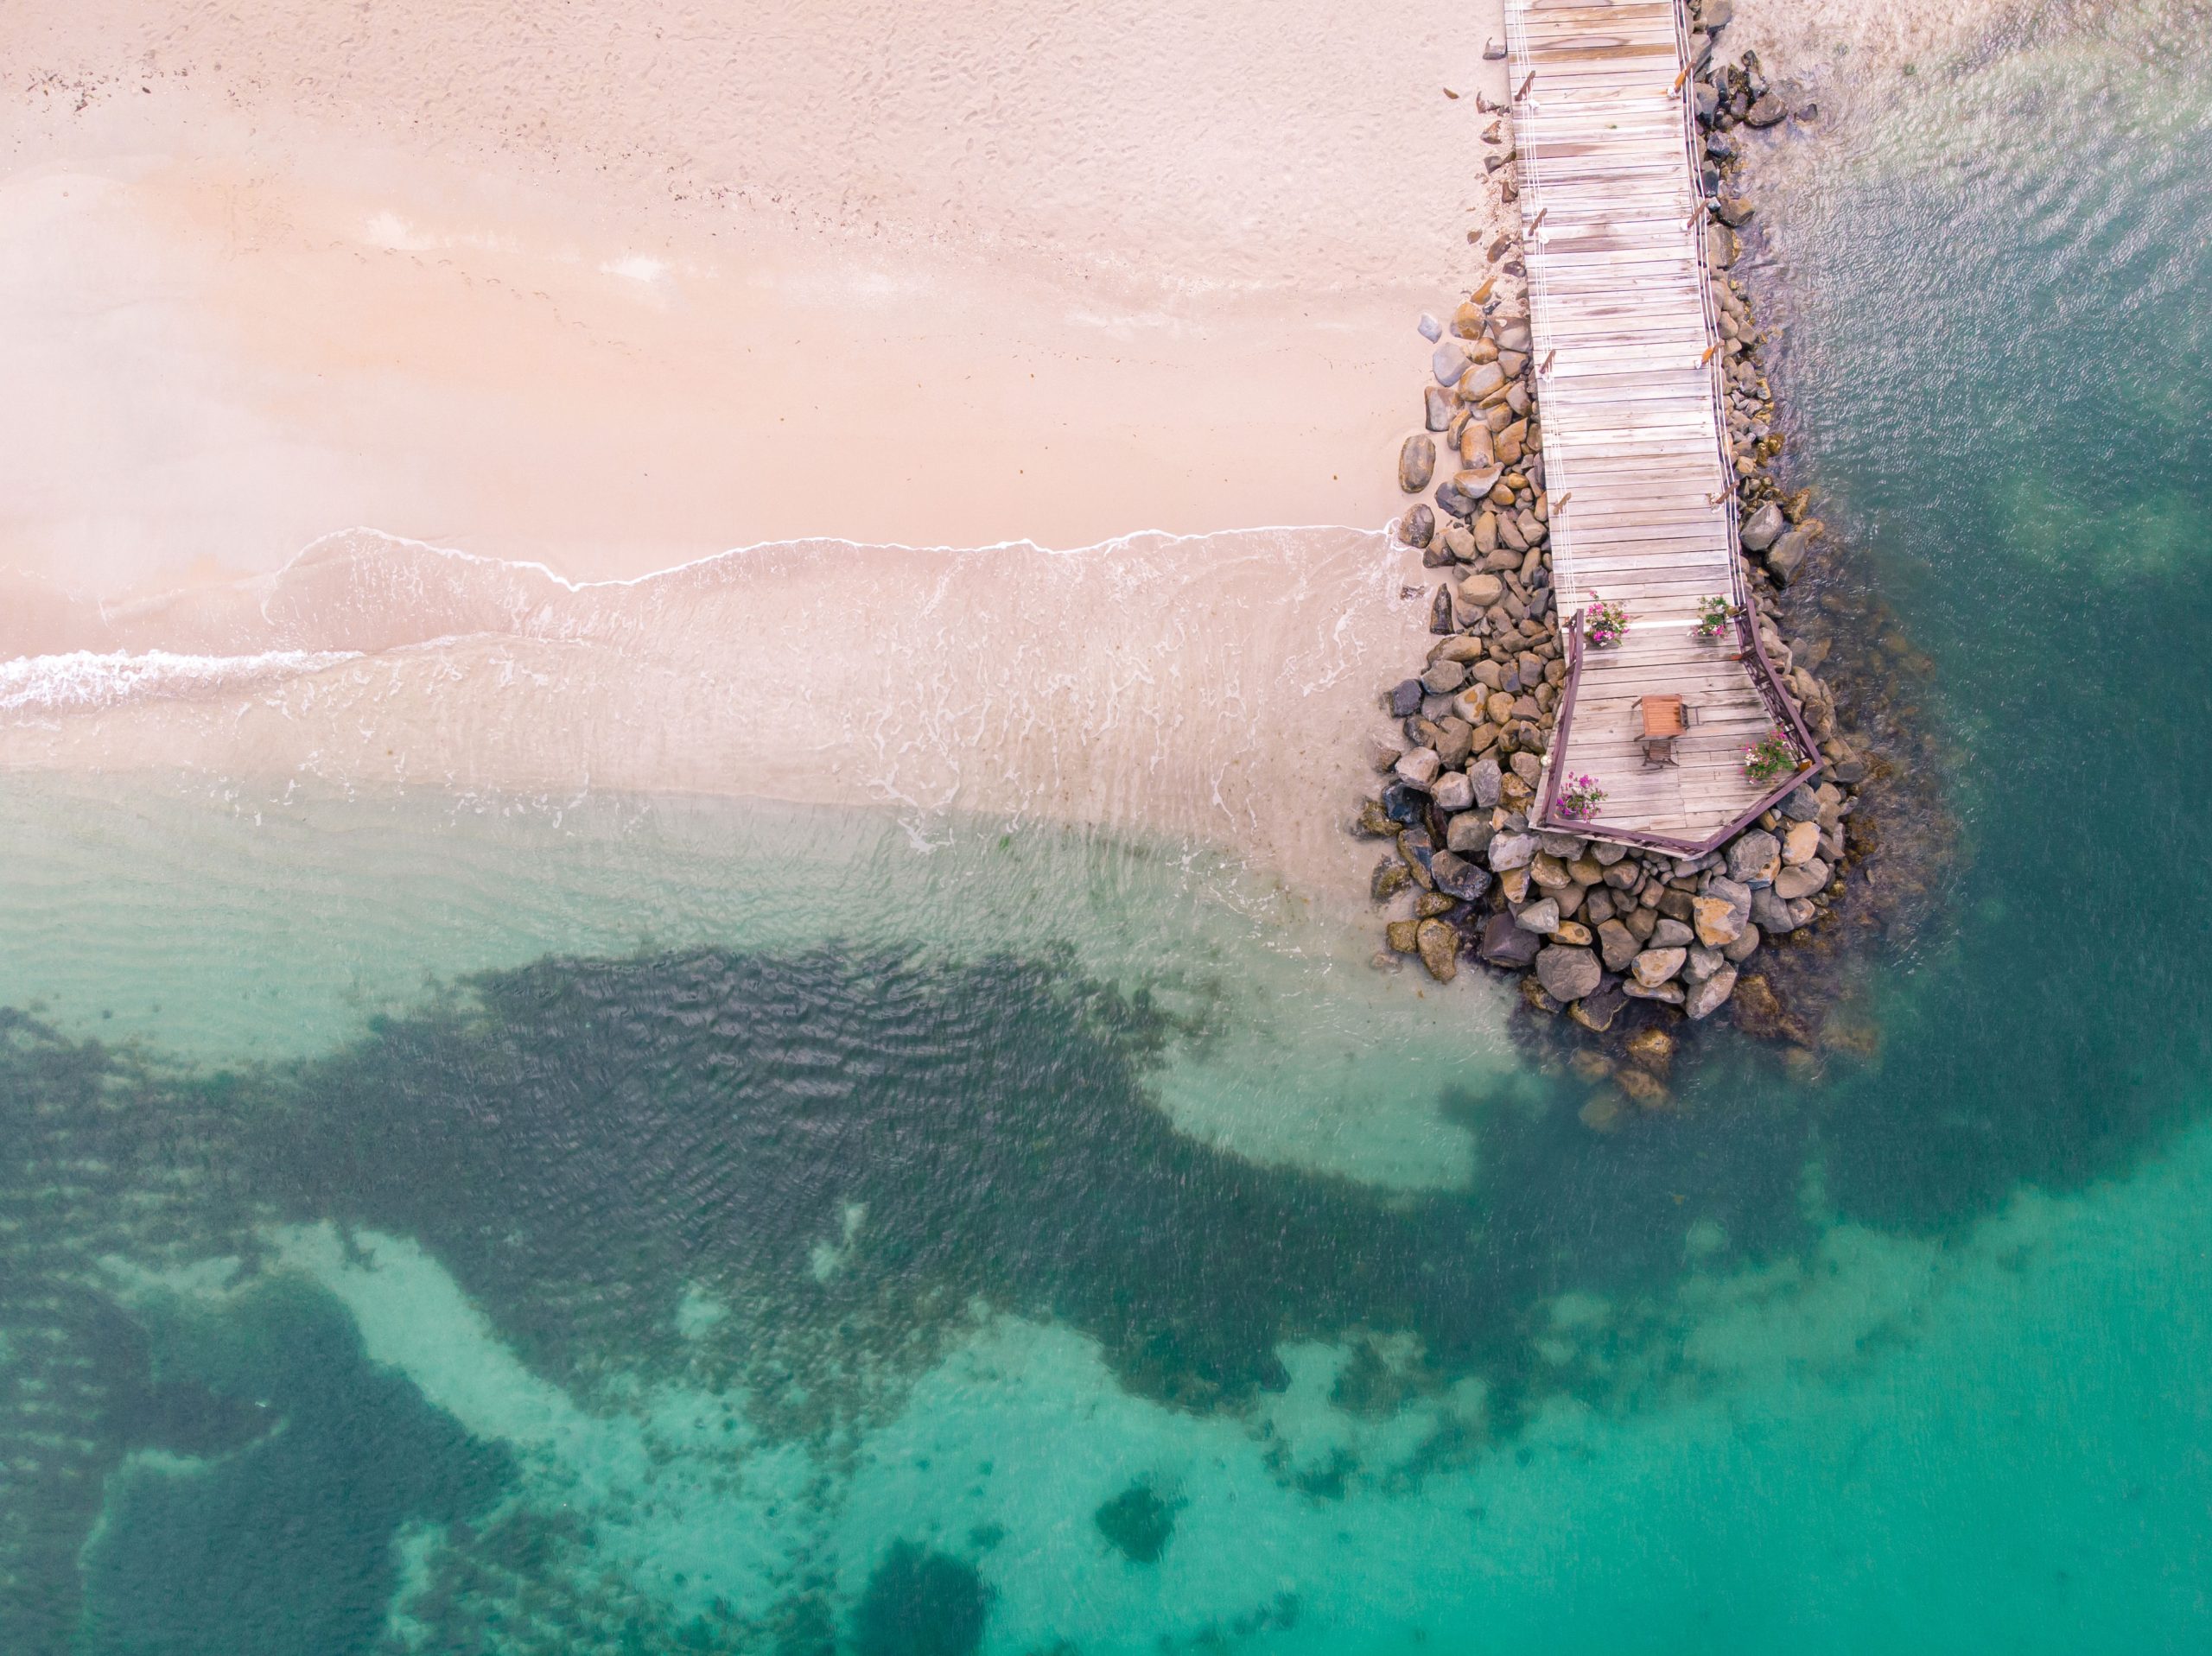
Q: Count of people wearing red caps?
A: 0